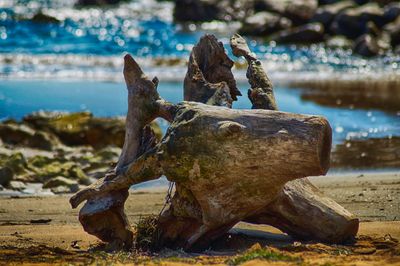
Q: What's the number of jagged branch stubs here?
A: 3